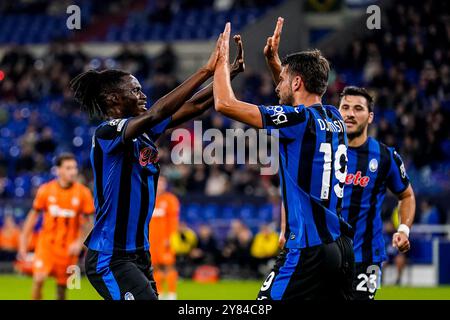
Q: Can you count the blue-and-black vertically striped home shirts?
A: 3